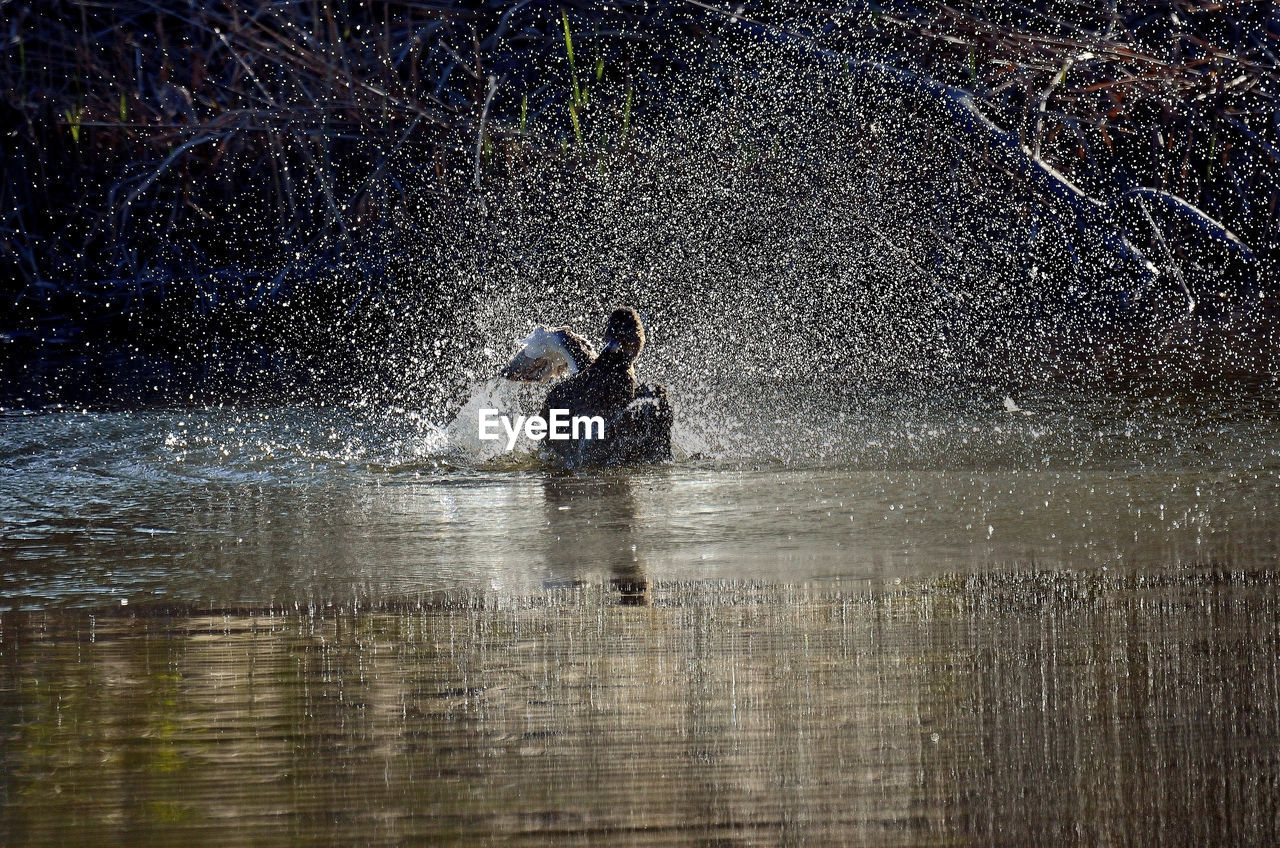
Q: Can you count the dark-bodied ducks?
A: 1